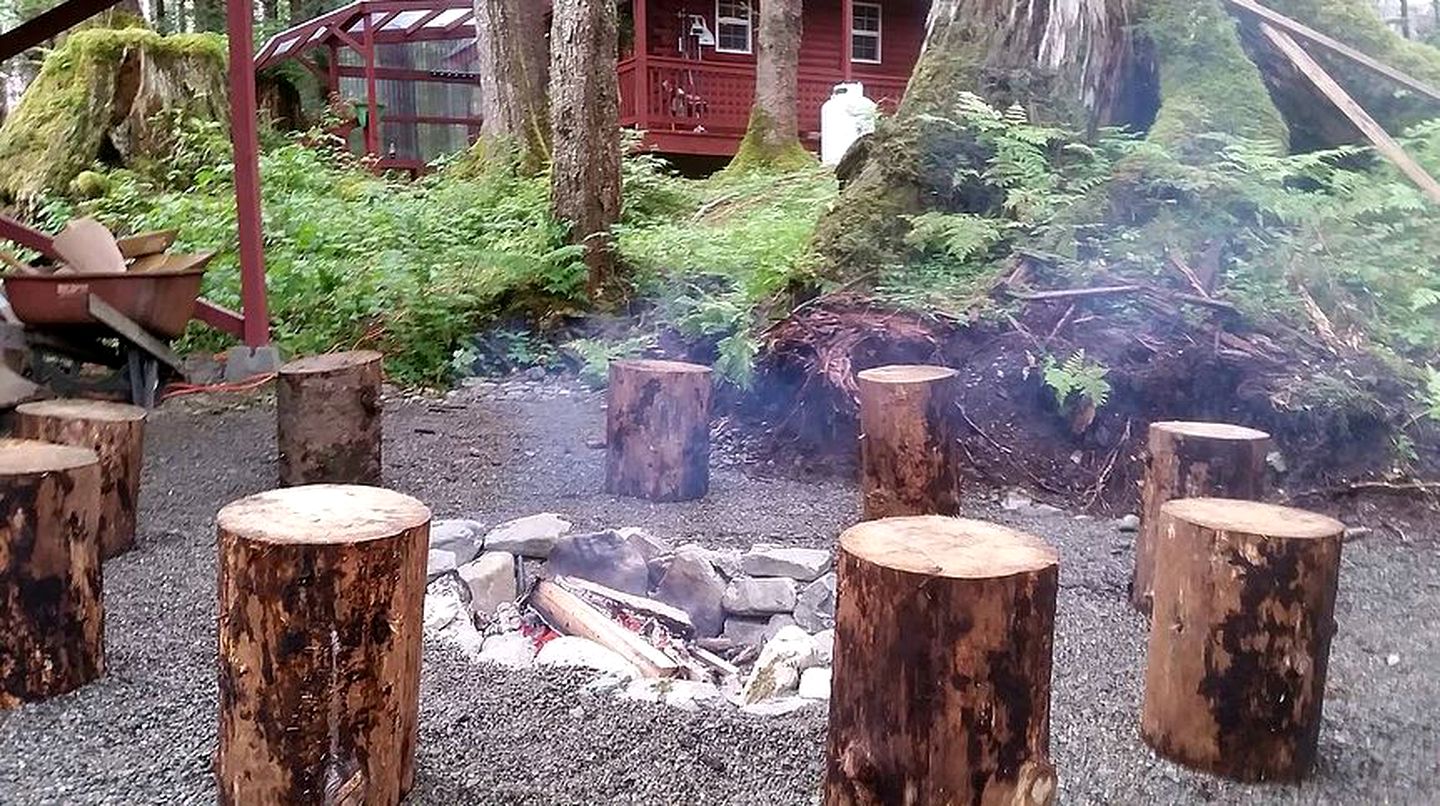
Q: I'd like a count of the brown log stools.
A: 9